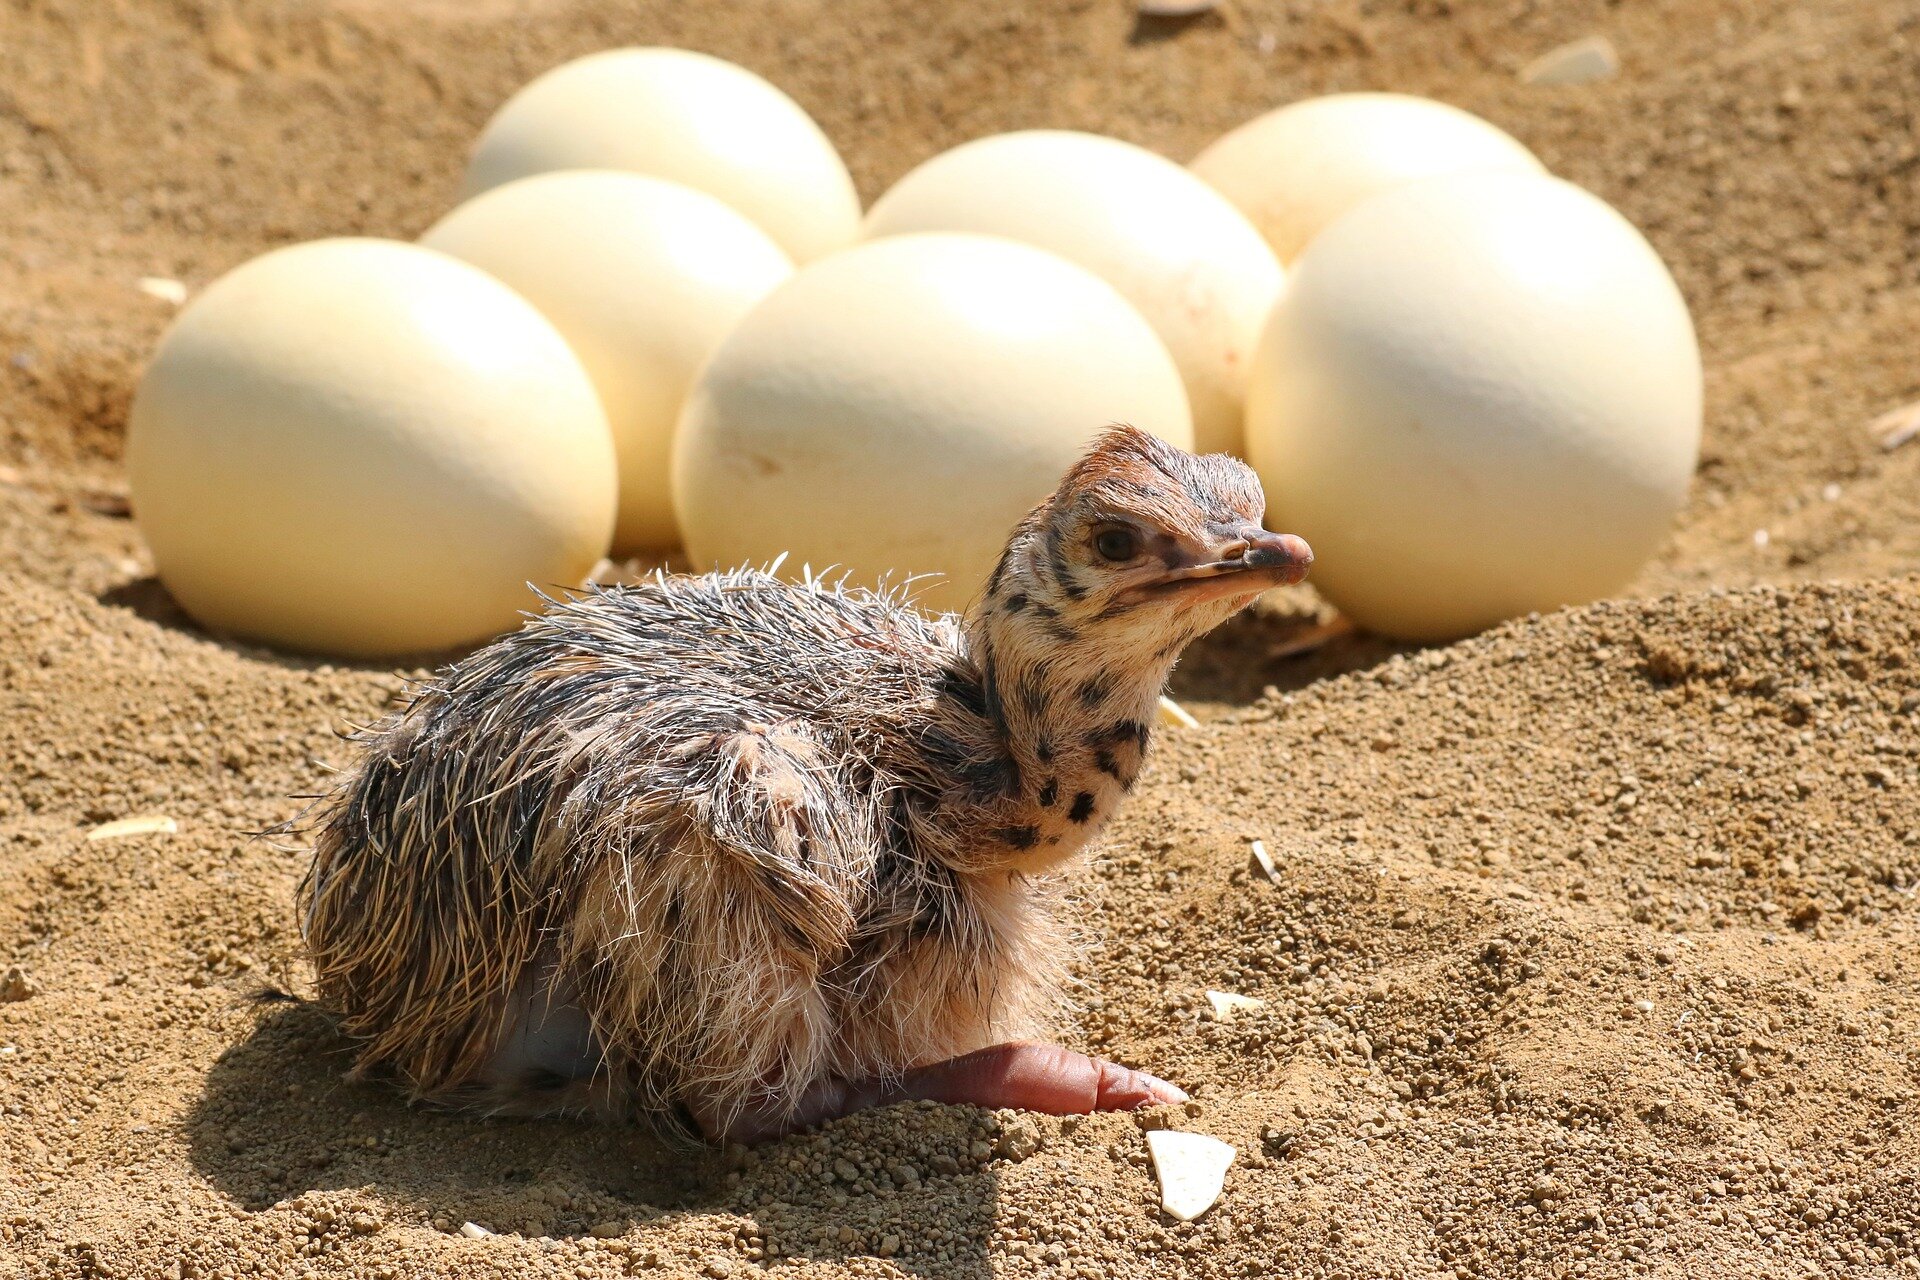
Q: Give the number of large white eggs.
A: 7